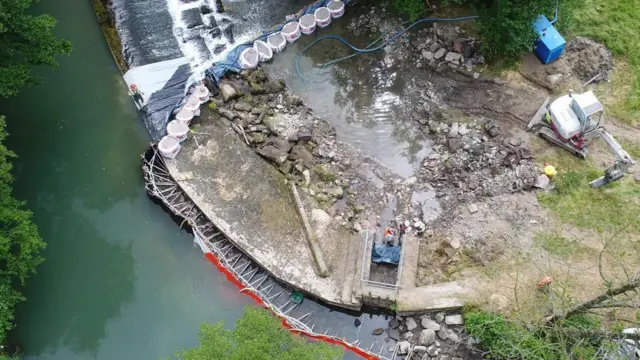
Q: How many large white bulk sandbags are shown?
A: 12